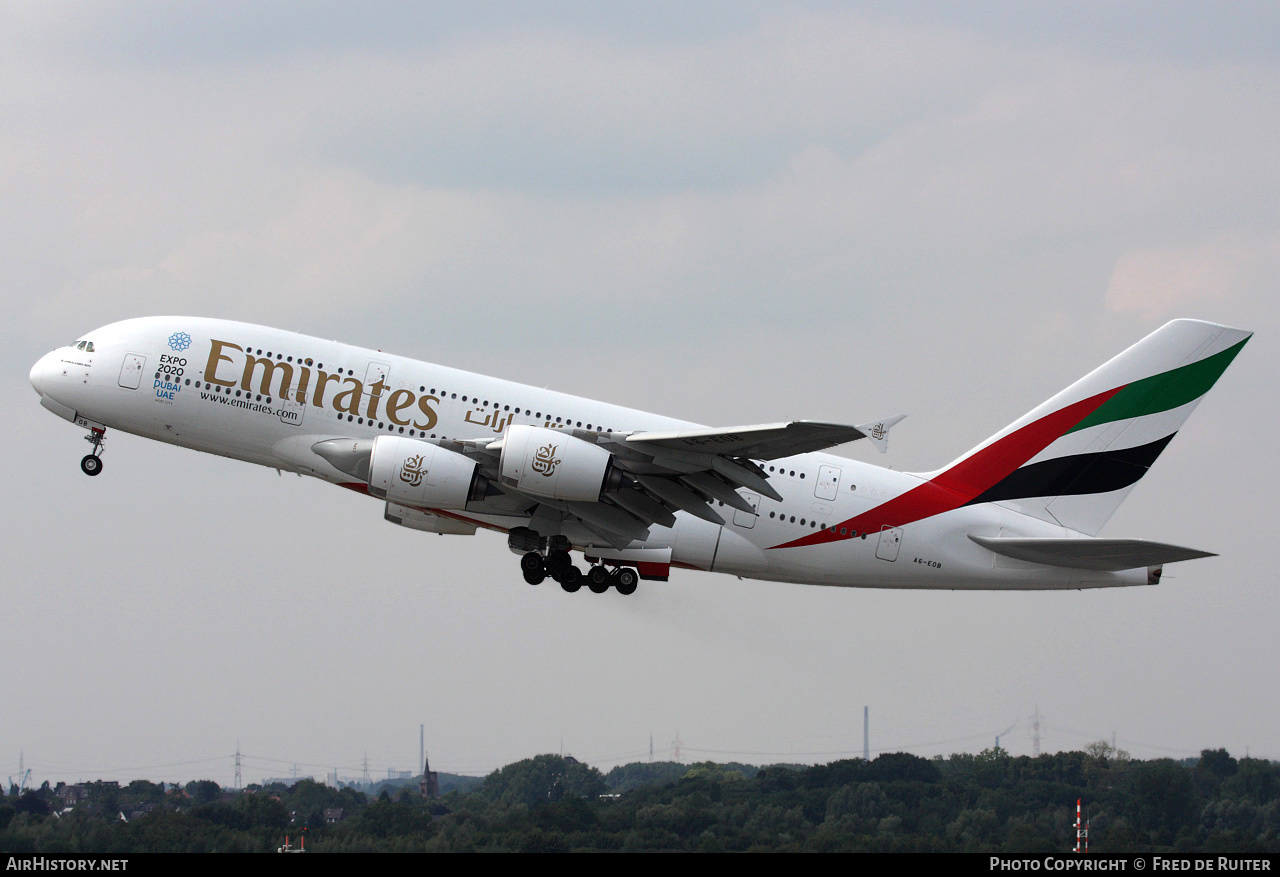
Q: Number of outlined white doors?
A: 6